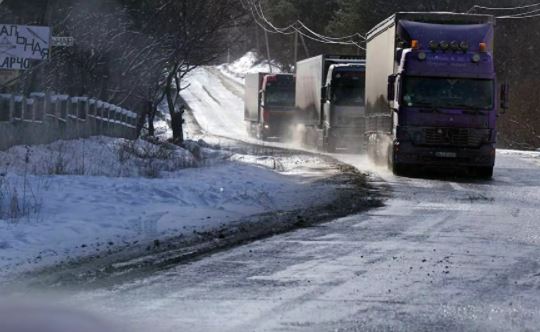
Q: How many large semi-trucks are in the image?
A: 3